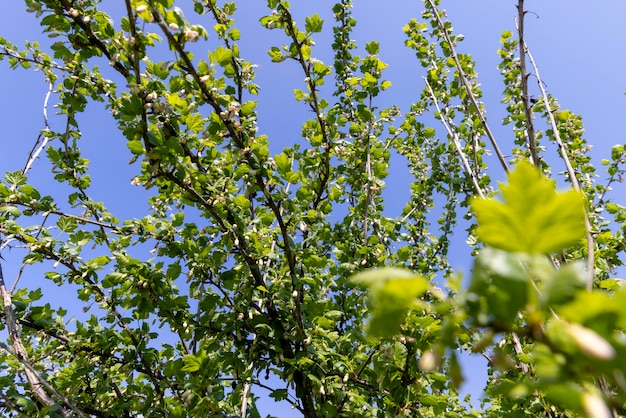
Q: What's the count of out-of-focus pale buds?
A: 3